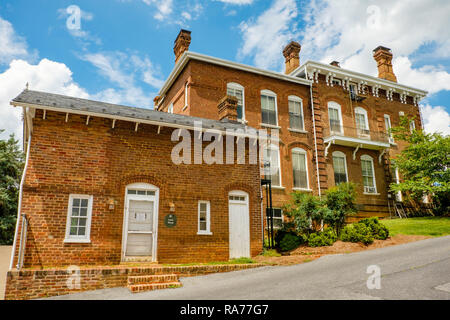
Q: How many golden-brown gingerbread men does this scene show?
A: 0